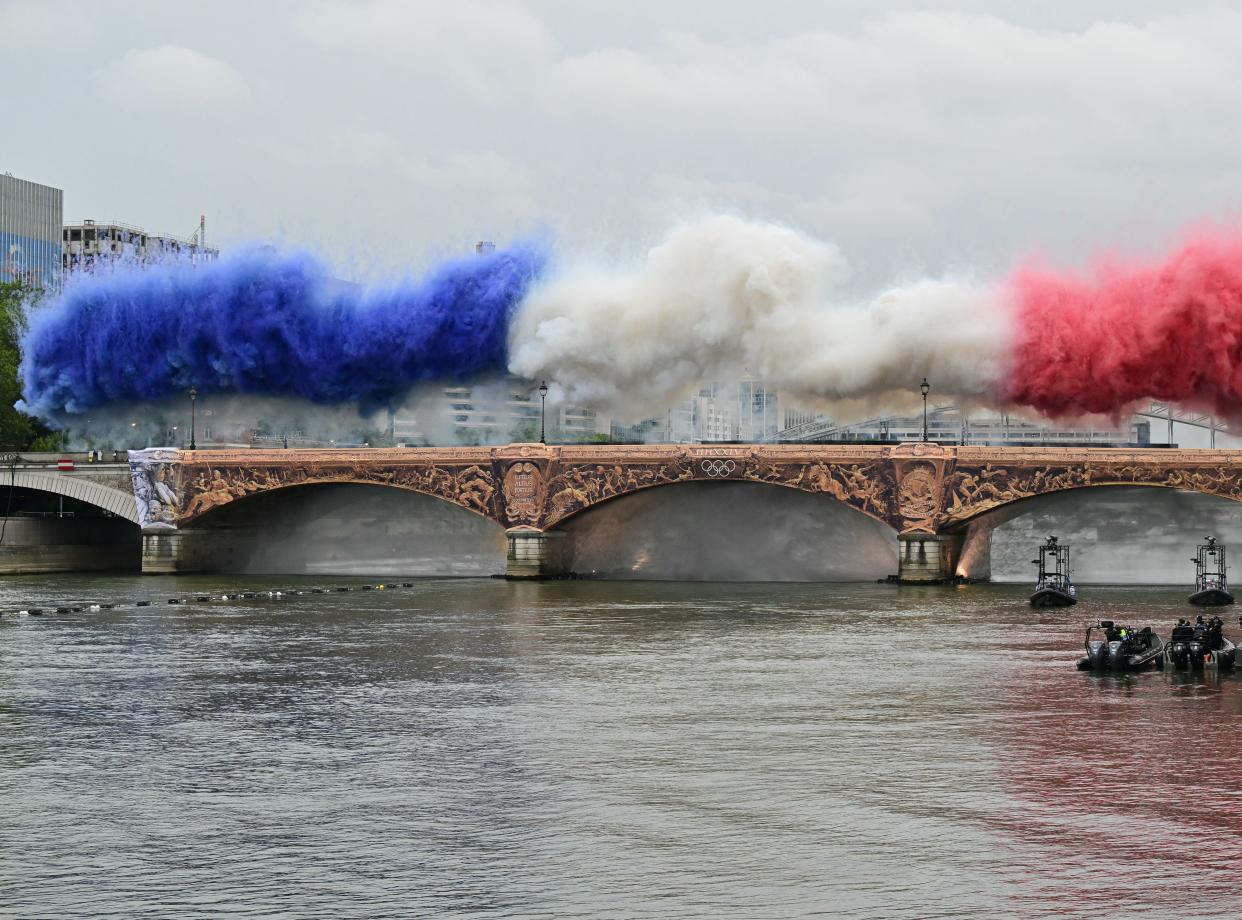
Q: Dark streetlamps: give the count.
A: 3